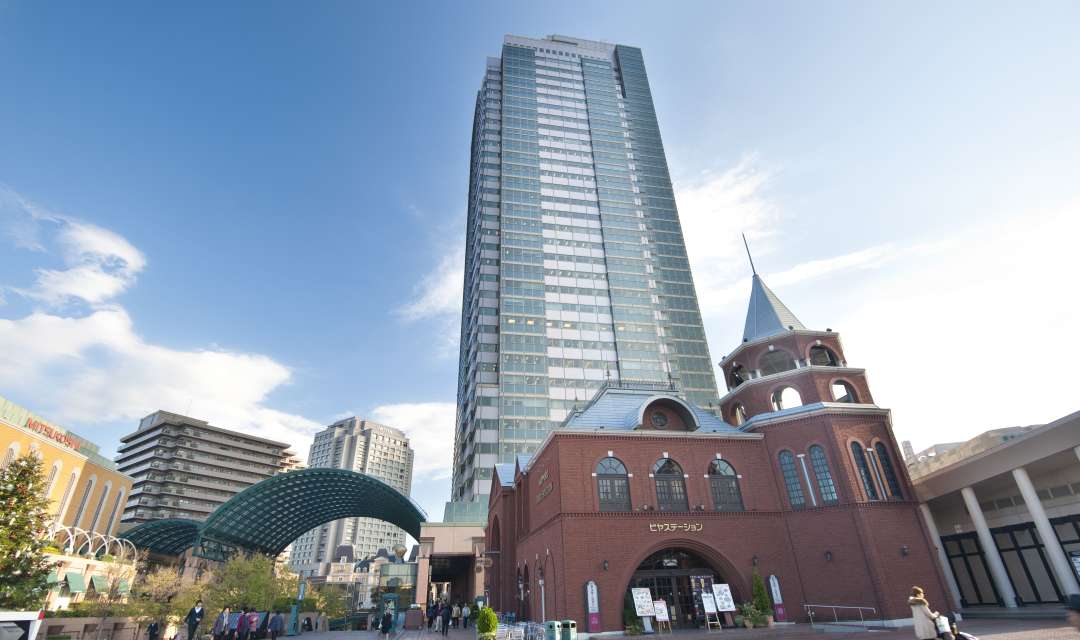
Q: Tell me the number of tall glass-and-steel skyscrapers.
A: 1